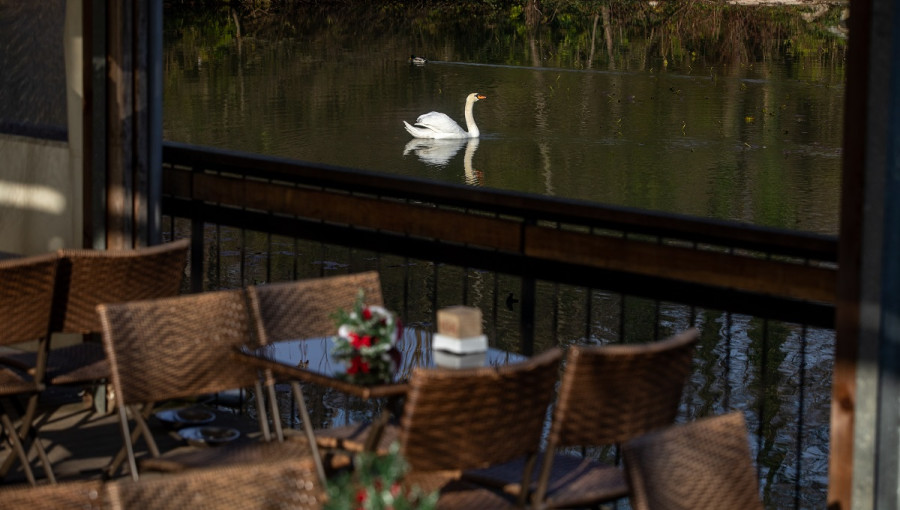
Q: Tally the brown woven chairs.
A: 9